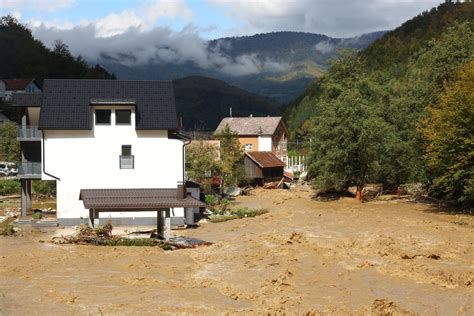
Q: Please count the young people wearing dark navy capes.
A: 0